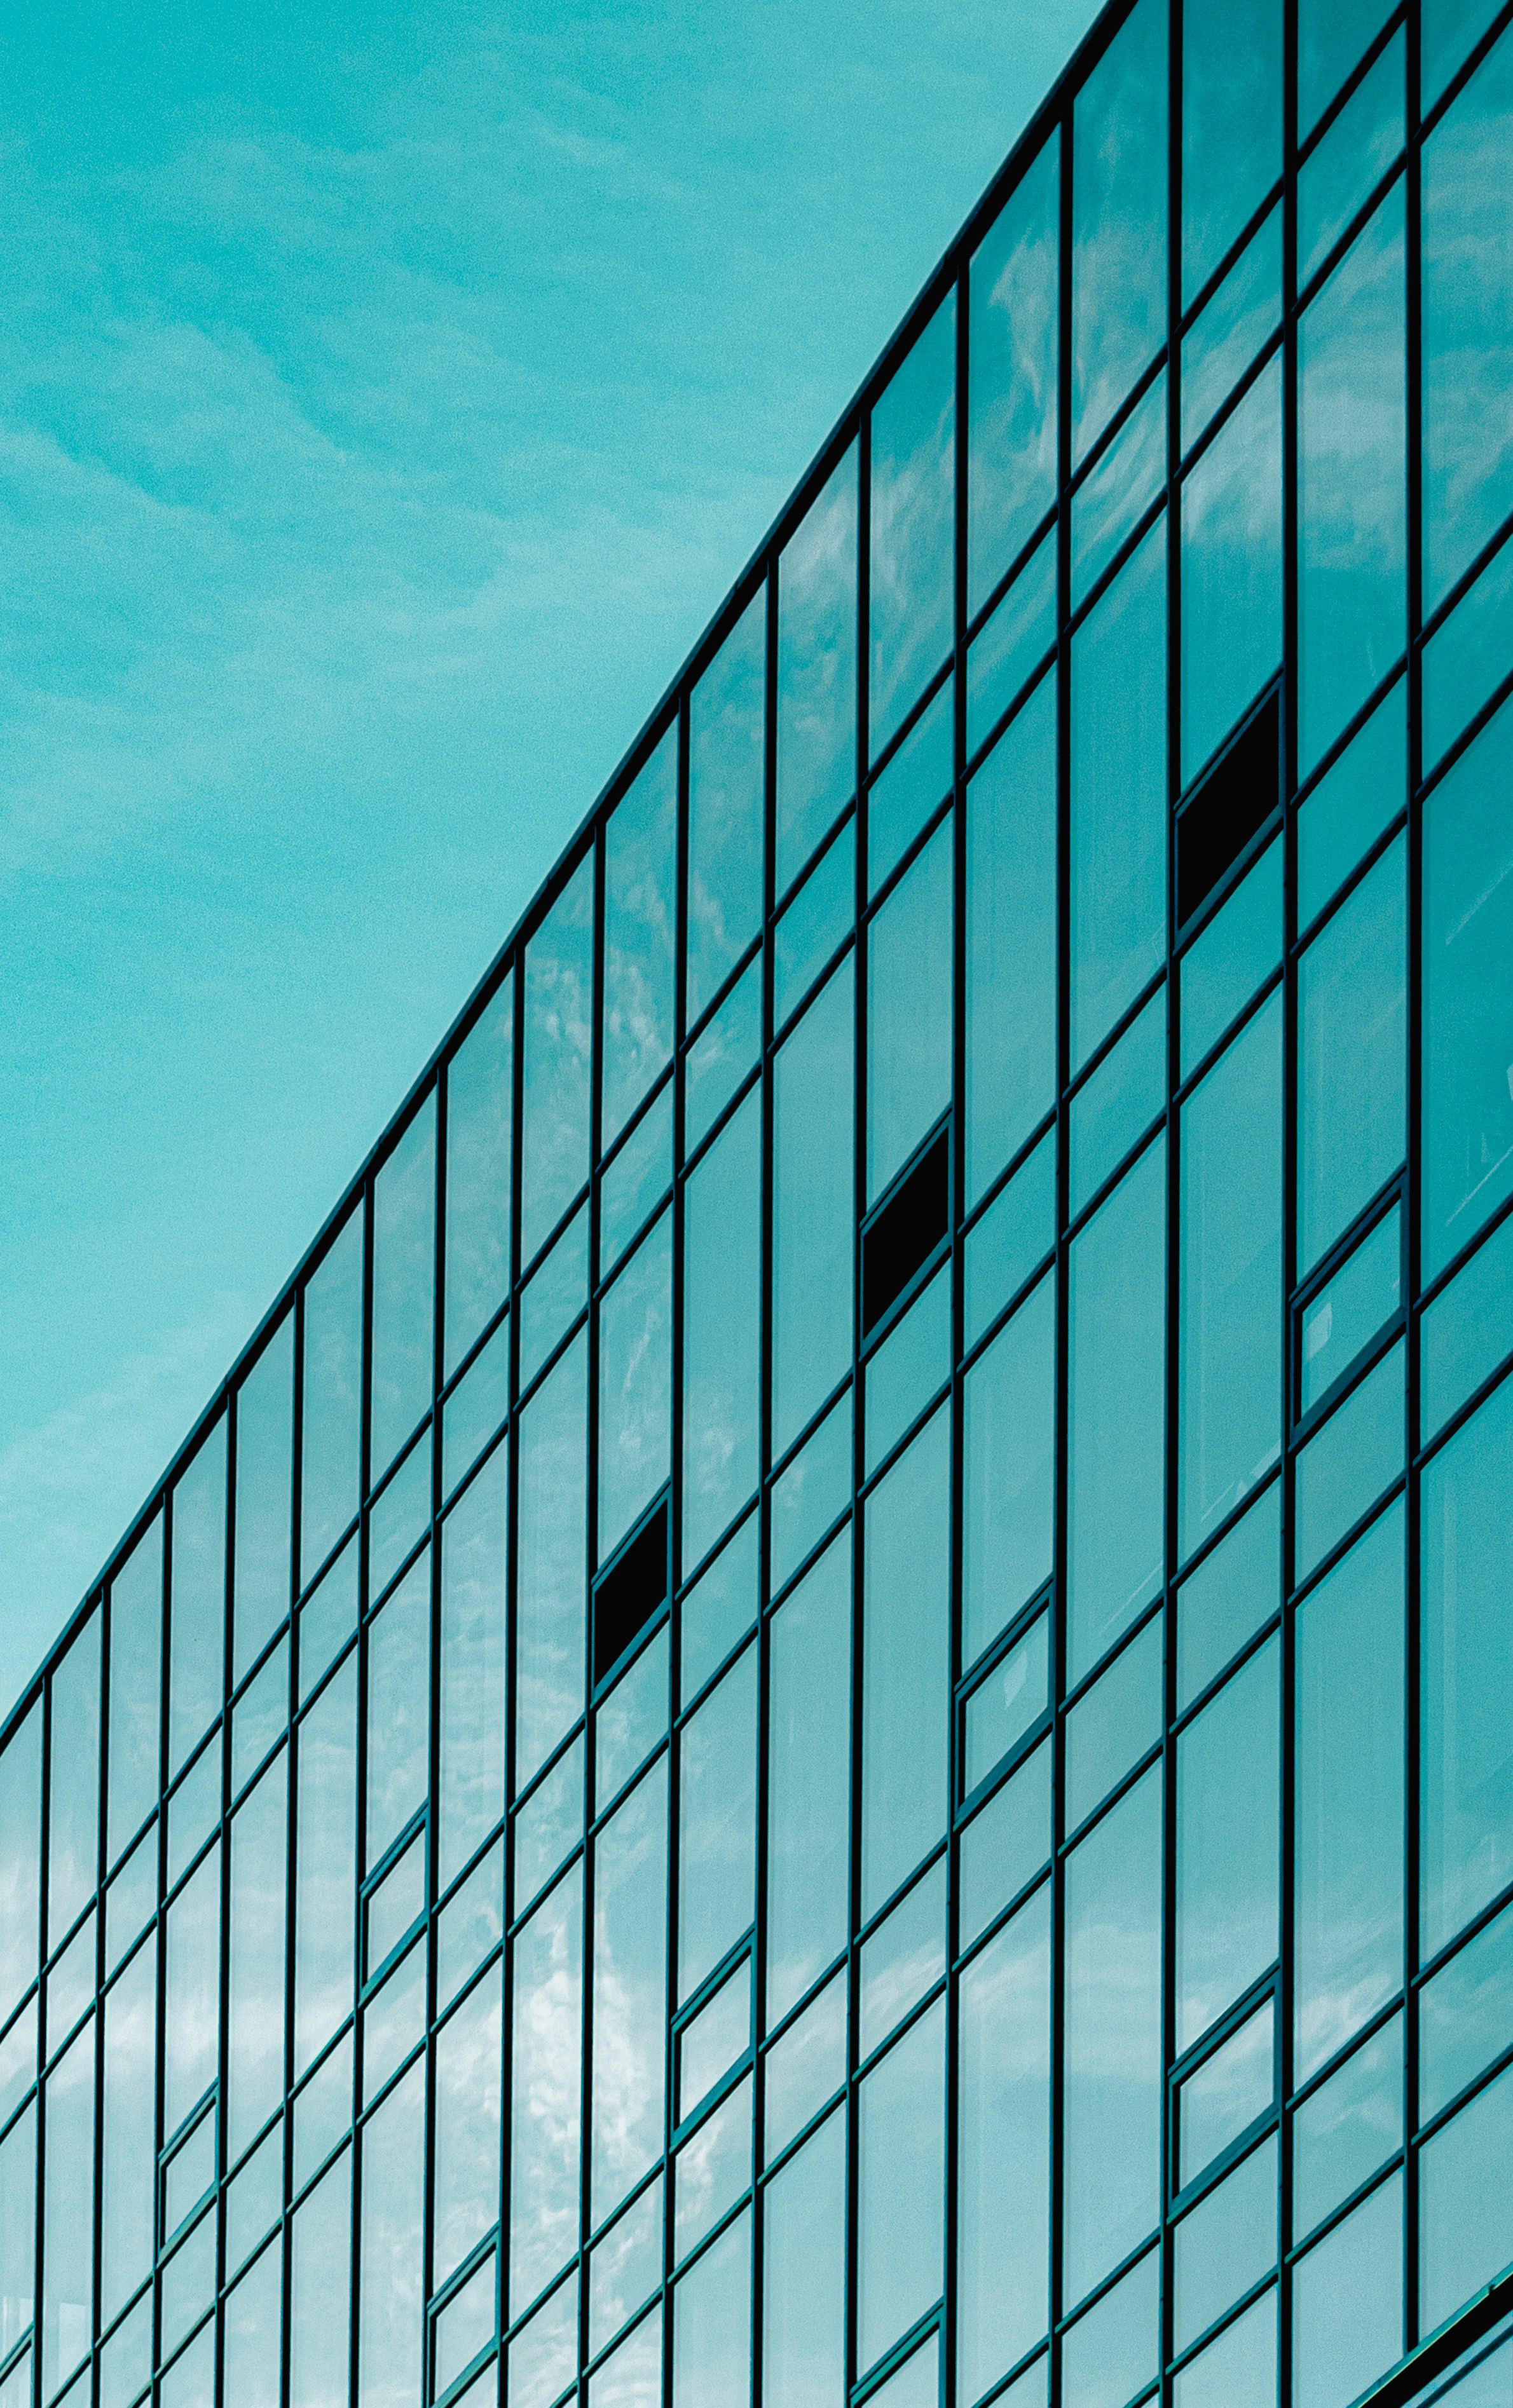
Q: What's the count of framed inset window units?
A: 12